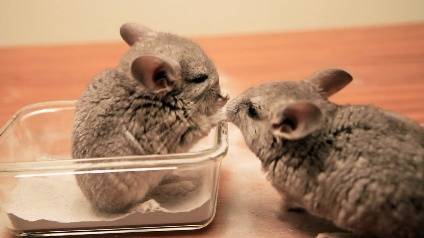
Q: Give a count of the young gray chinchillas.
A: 2